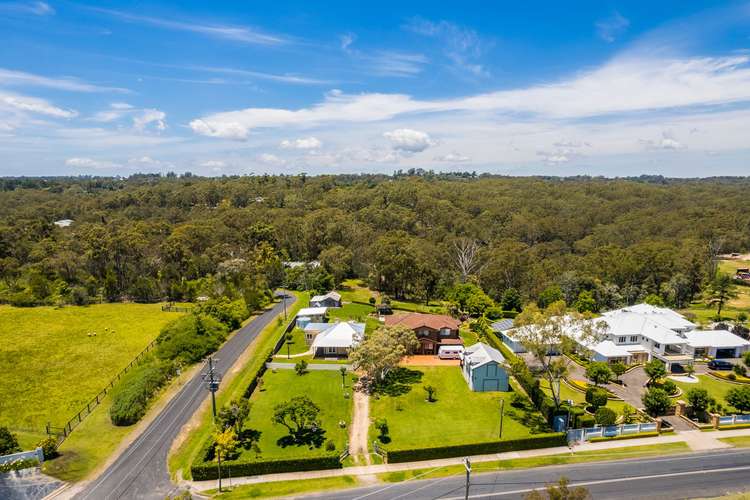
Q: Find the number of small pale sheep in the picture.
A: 4